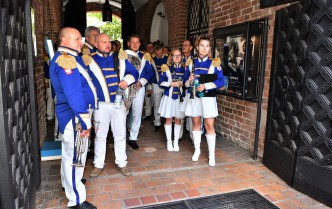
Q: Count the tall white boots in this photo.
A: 4